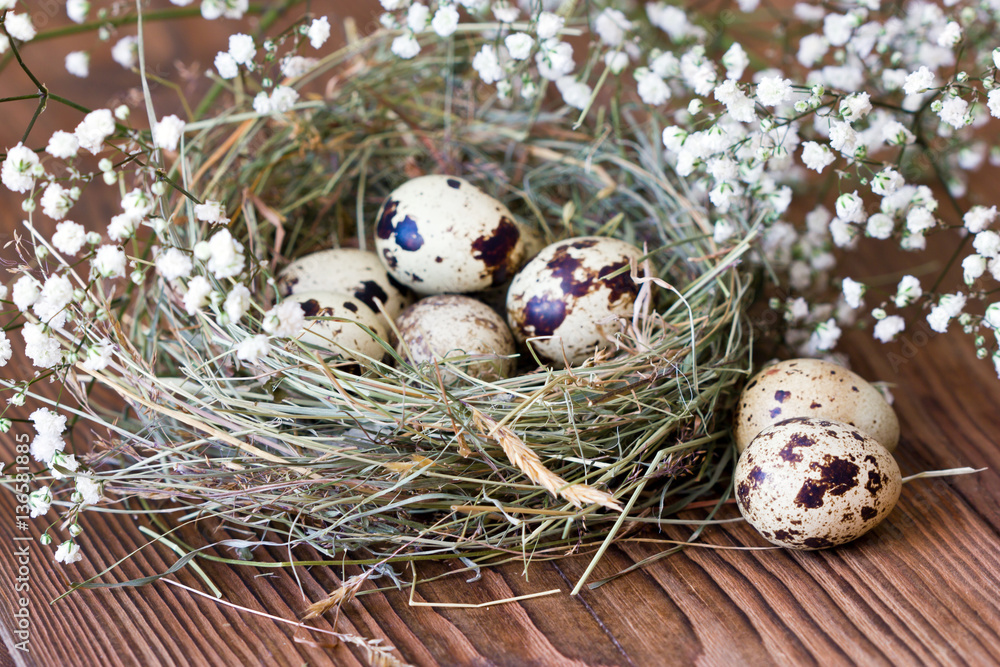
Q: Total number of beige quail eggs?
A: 7